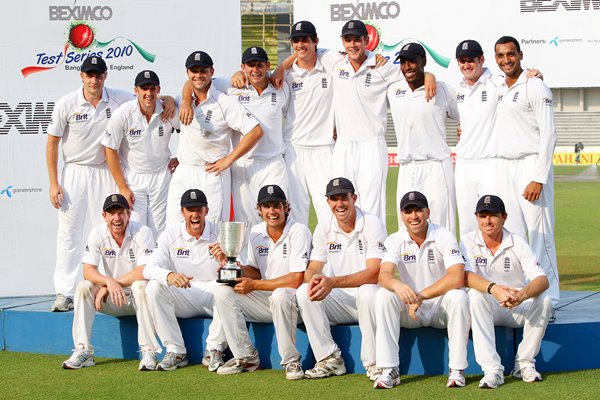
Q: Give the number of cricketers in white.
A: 15